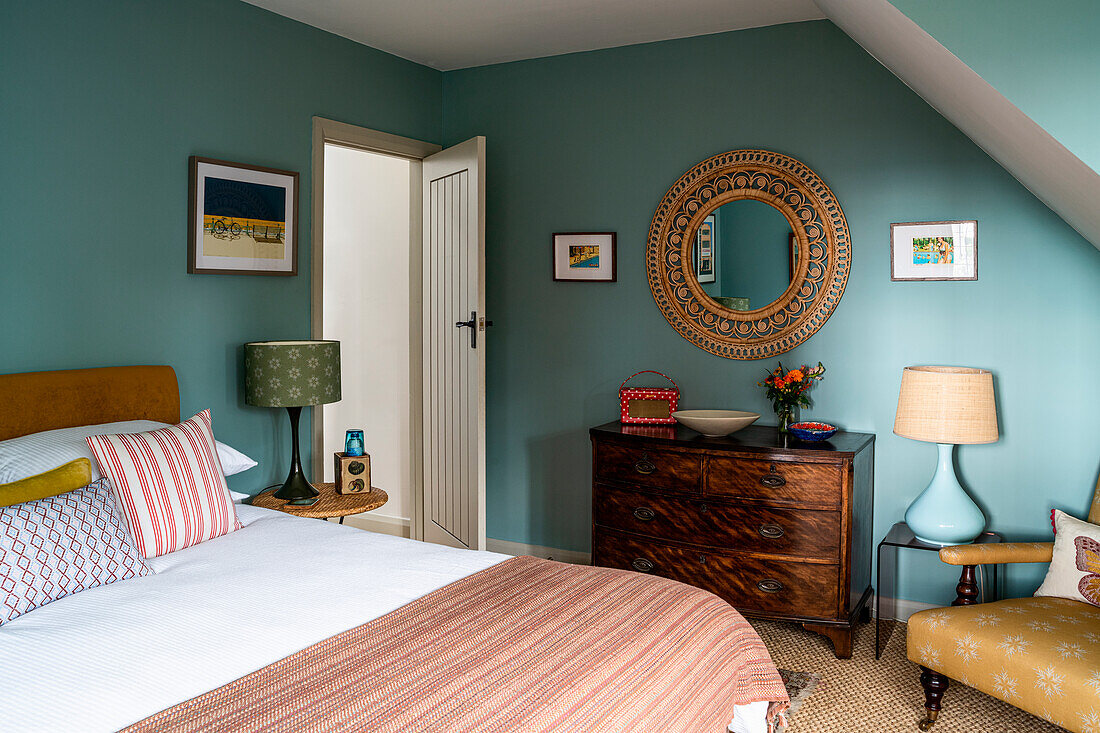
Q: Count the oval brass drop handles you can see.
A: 6